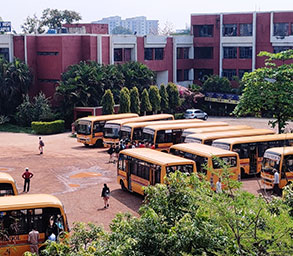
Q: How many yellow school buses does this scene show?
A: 12